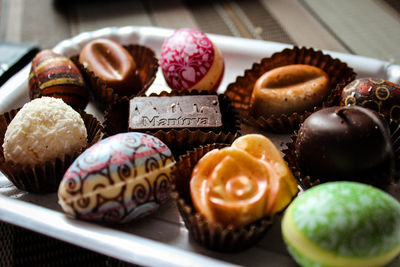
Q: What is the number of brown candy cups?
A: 6